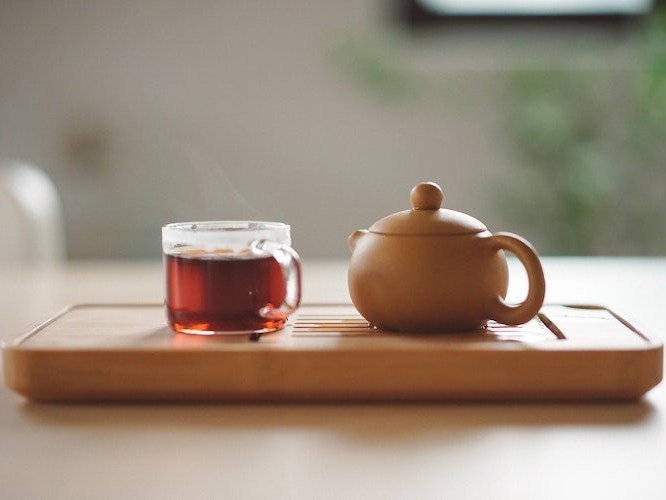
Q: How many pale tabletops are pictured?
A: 1